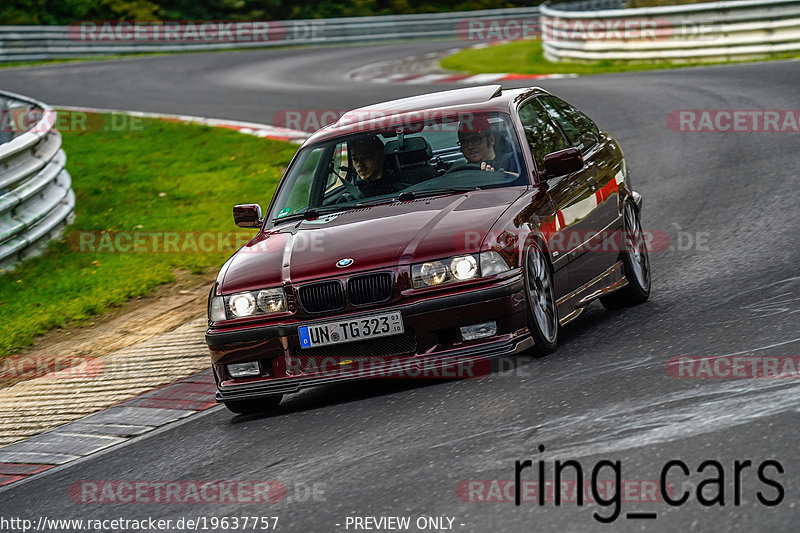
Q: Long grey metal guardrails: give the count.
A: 3